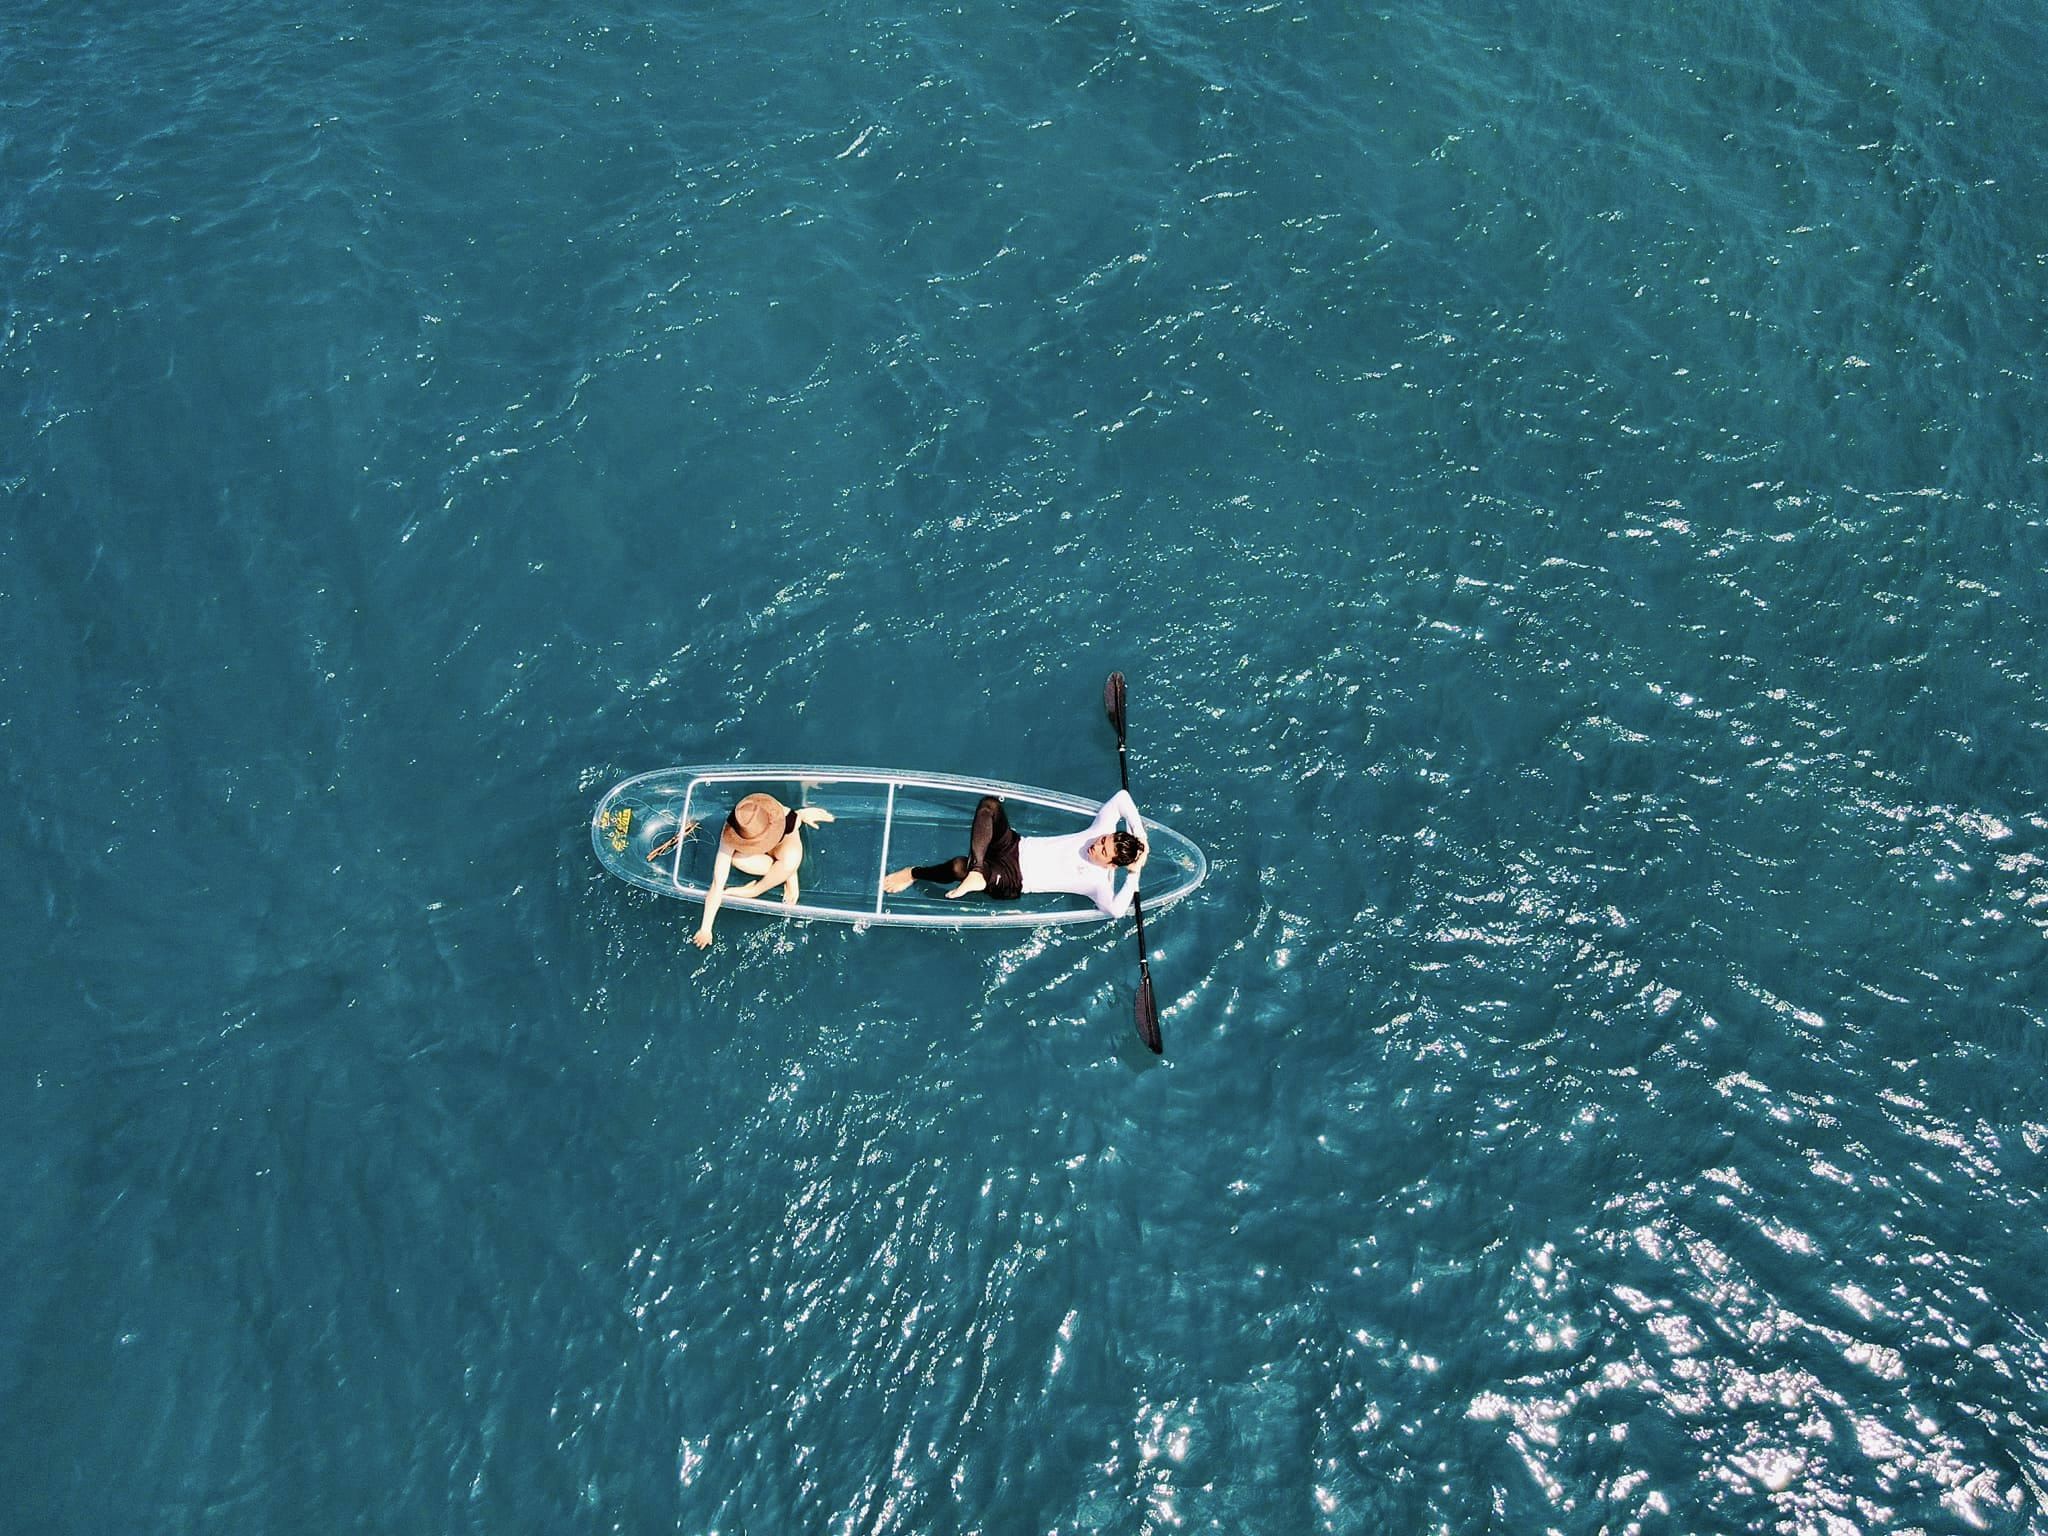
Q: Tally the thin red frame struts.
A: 0